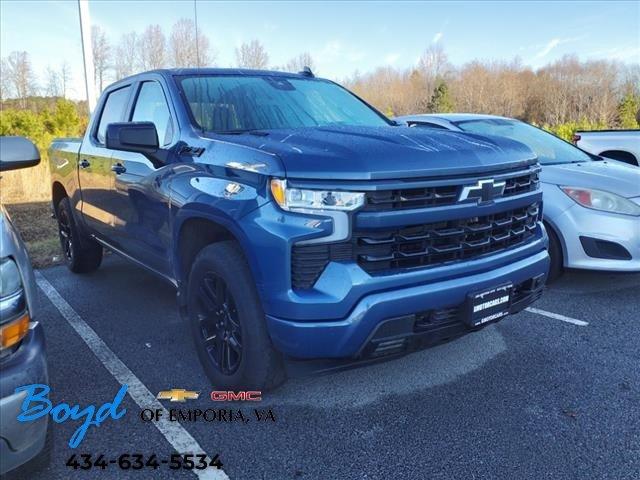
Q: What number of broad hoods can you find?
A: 1